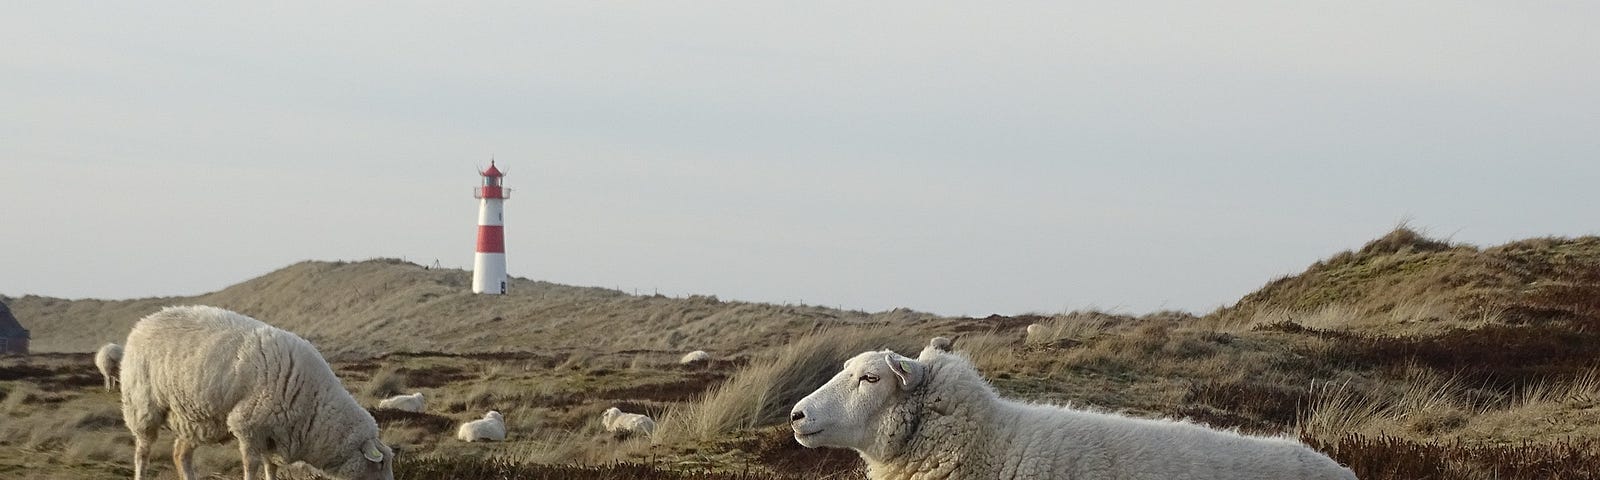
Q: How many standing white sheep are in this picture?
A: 2